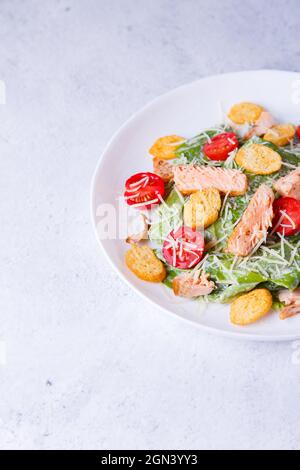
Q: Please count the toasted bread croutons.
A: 7